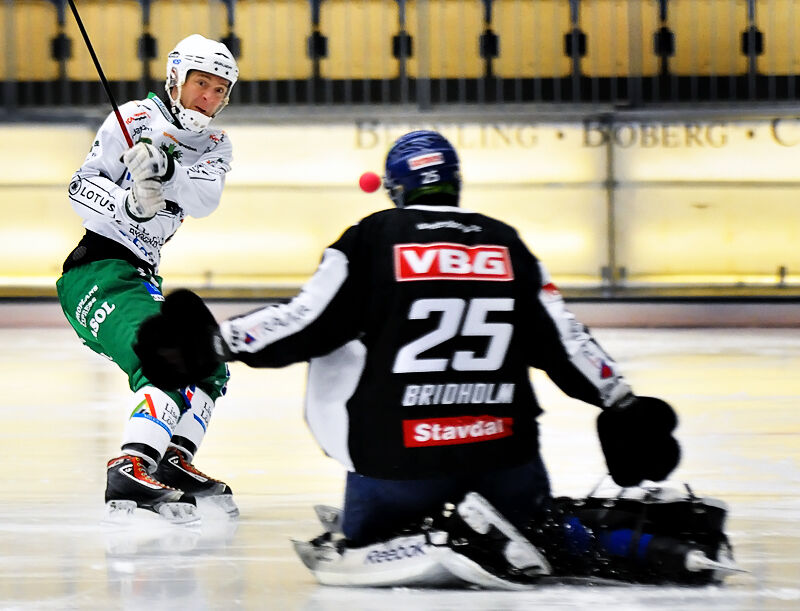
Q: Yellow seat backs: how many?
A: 10